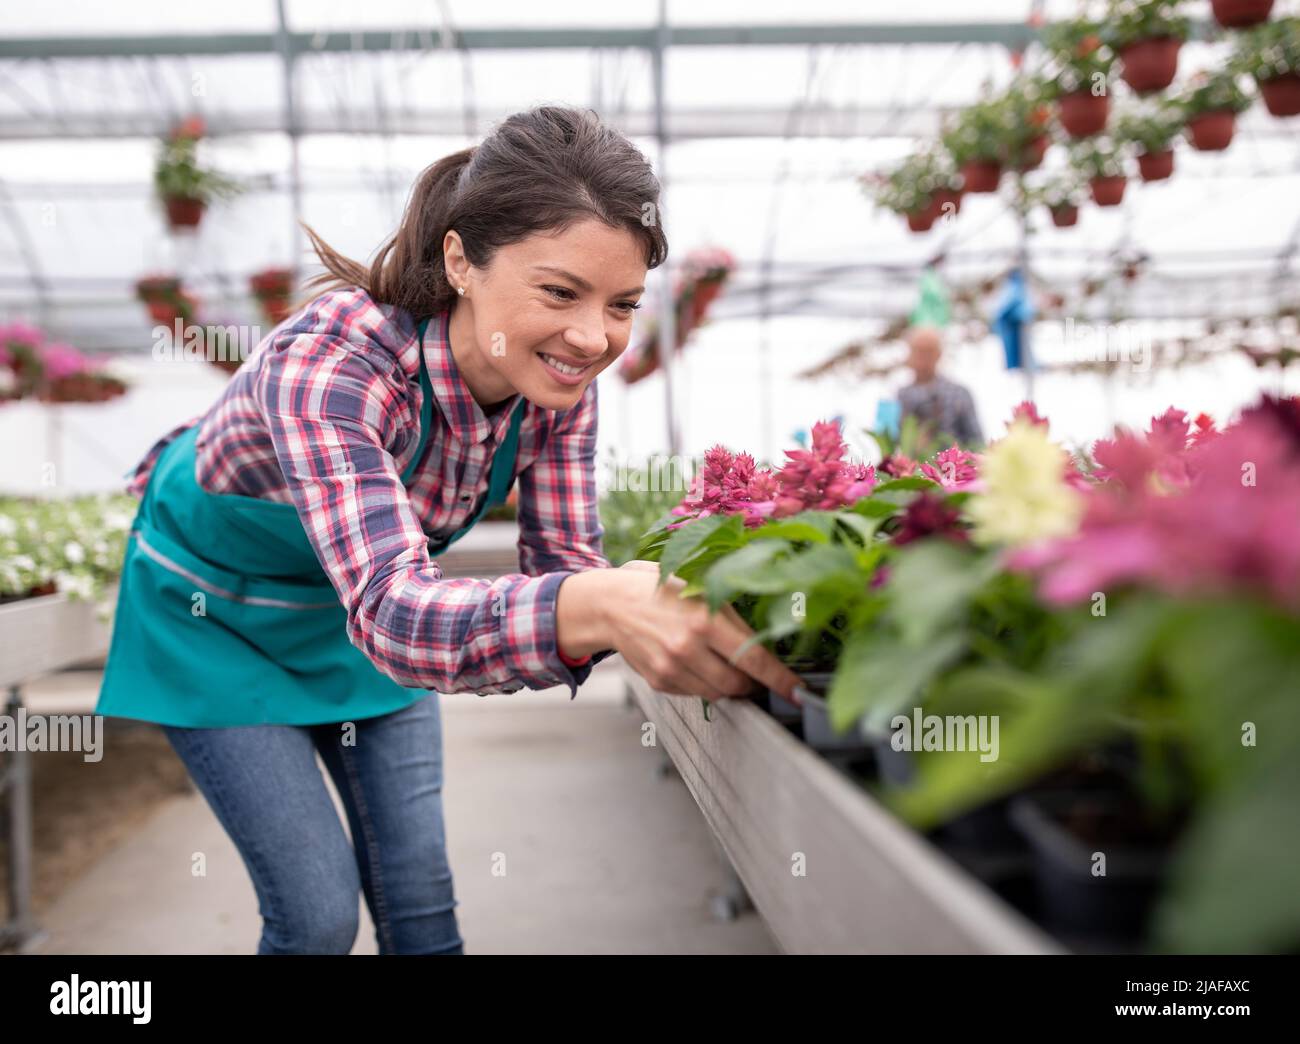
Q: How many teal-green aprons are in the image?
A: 1